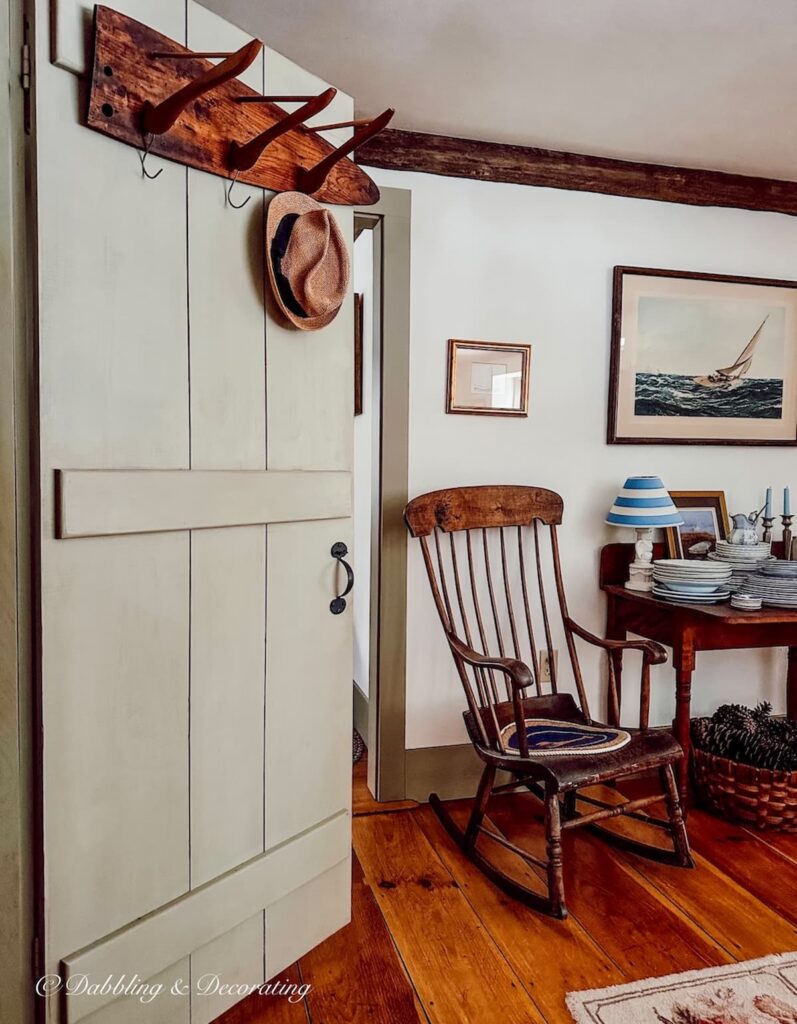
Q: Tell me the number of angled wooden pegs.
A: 3